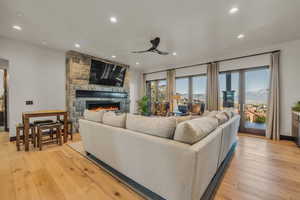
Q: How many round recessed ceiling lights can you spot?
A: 8